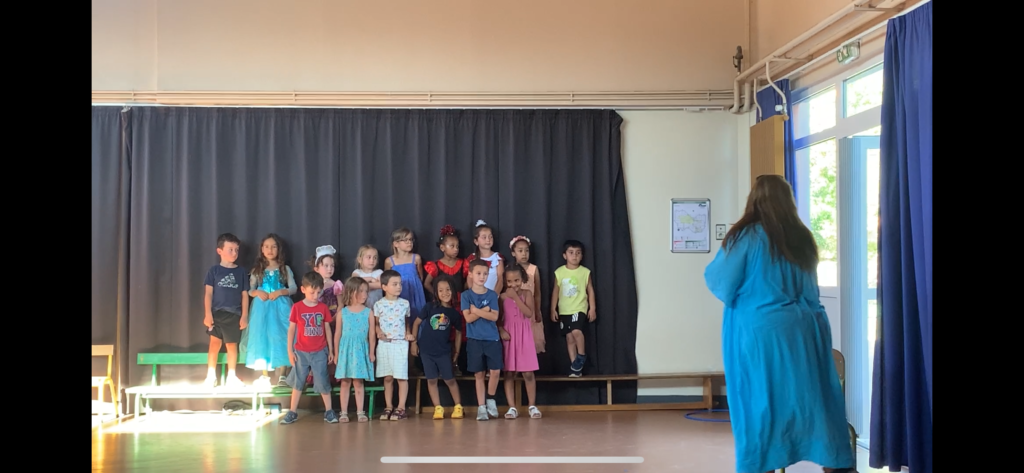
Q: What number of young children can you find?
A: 15